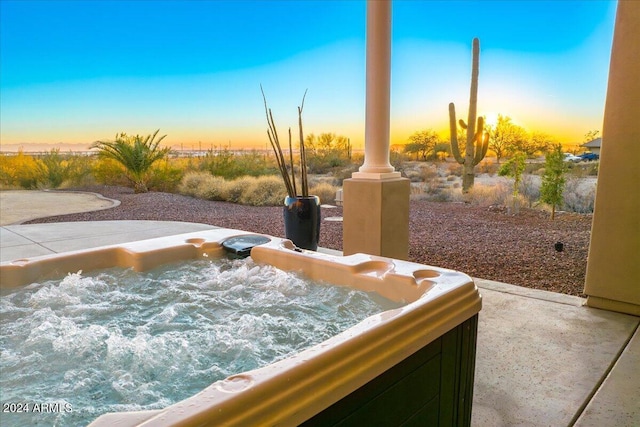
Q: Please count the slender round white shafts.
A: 1